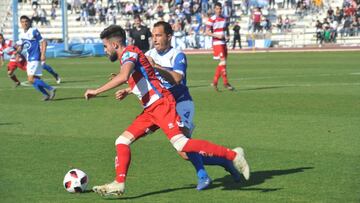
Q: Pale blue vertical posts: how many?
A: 2